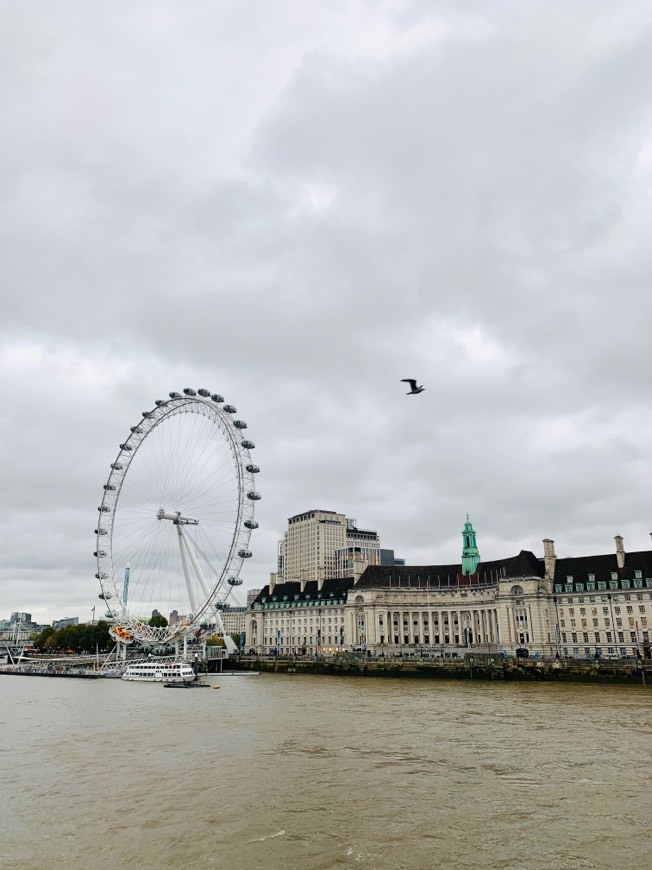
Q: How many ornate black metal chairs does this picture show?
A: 0